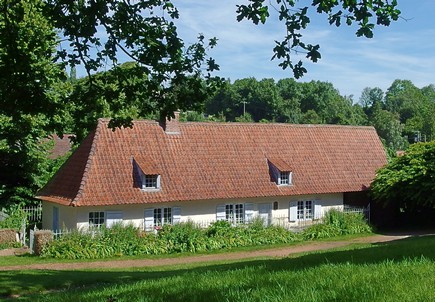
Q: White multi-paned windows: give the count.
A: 6